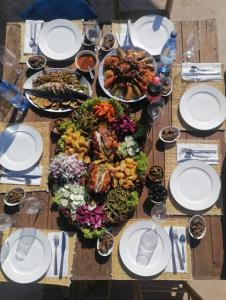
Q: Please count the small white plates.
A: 7